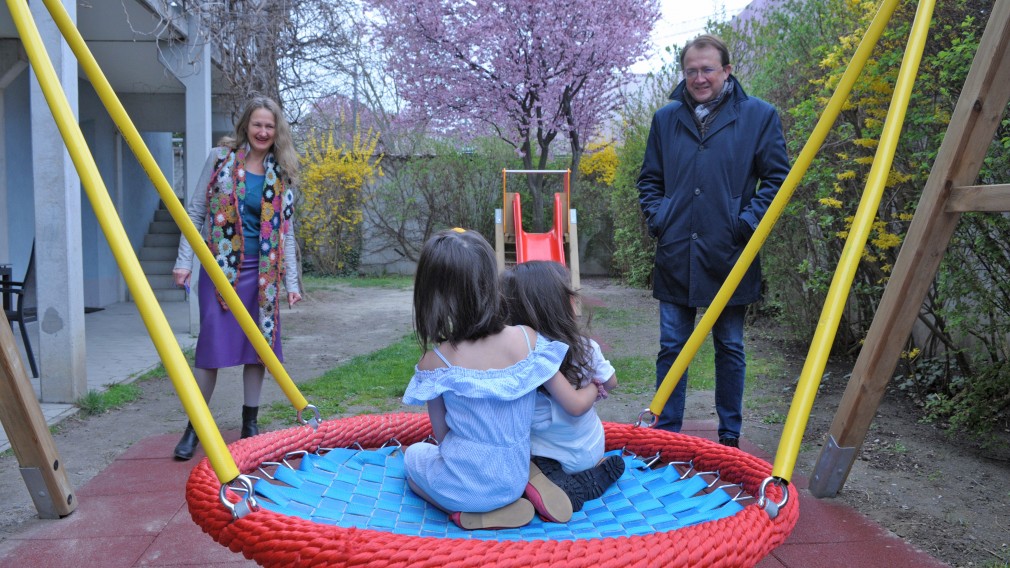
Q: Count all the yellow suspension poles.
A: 4